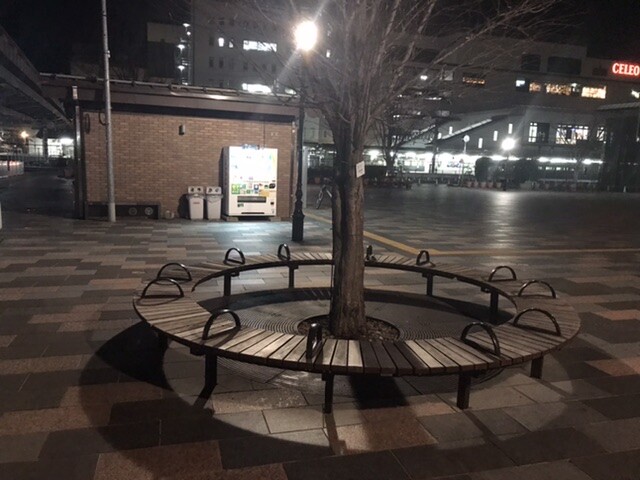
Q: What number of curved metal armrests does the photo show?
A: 12